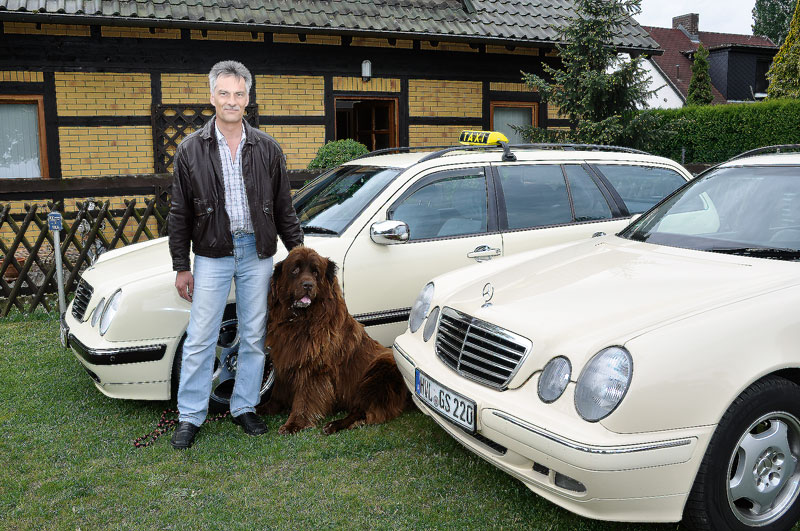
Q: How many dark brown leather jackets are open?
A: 1